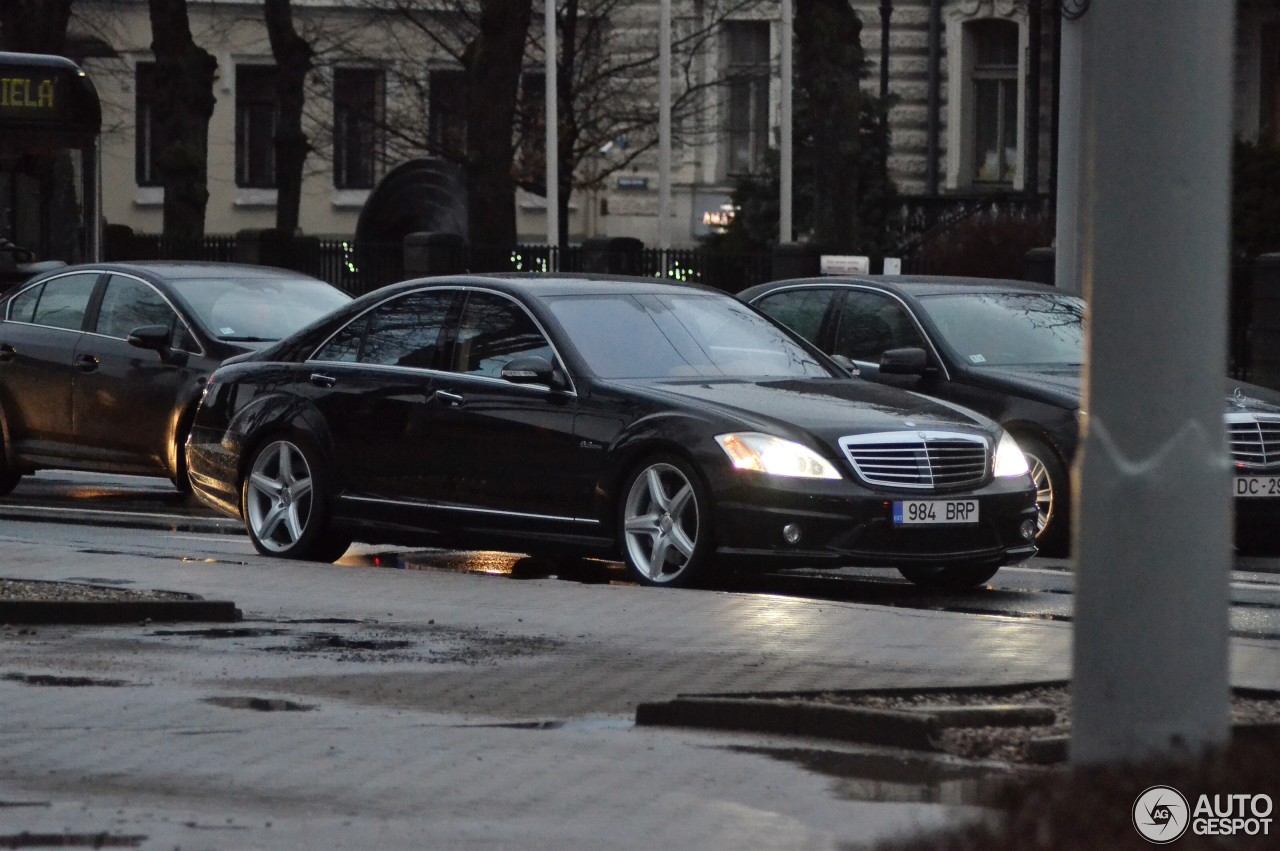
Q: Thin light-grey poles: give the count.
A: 3